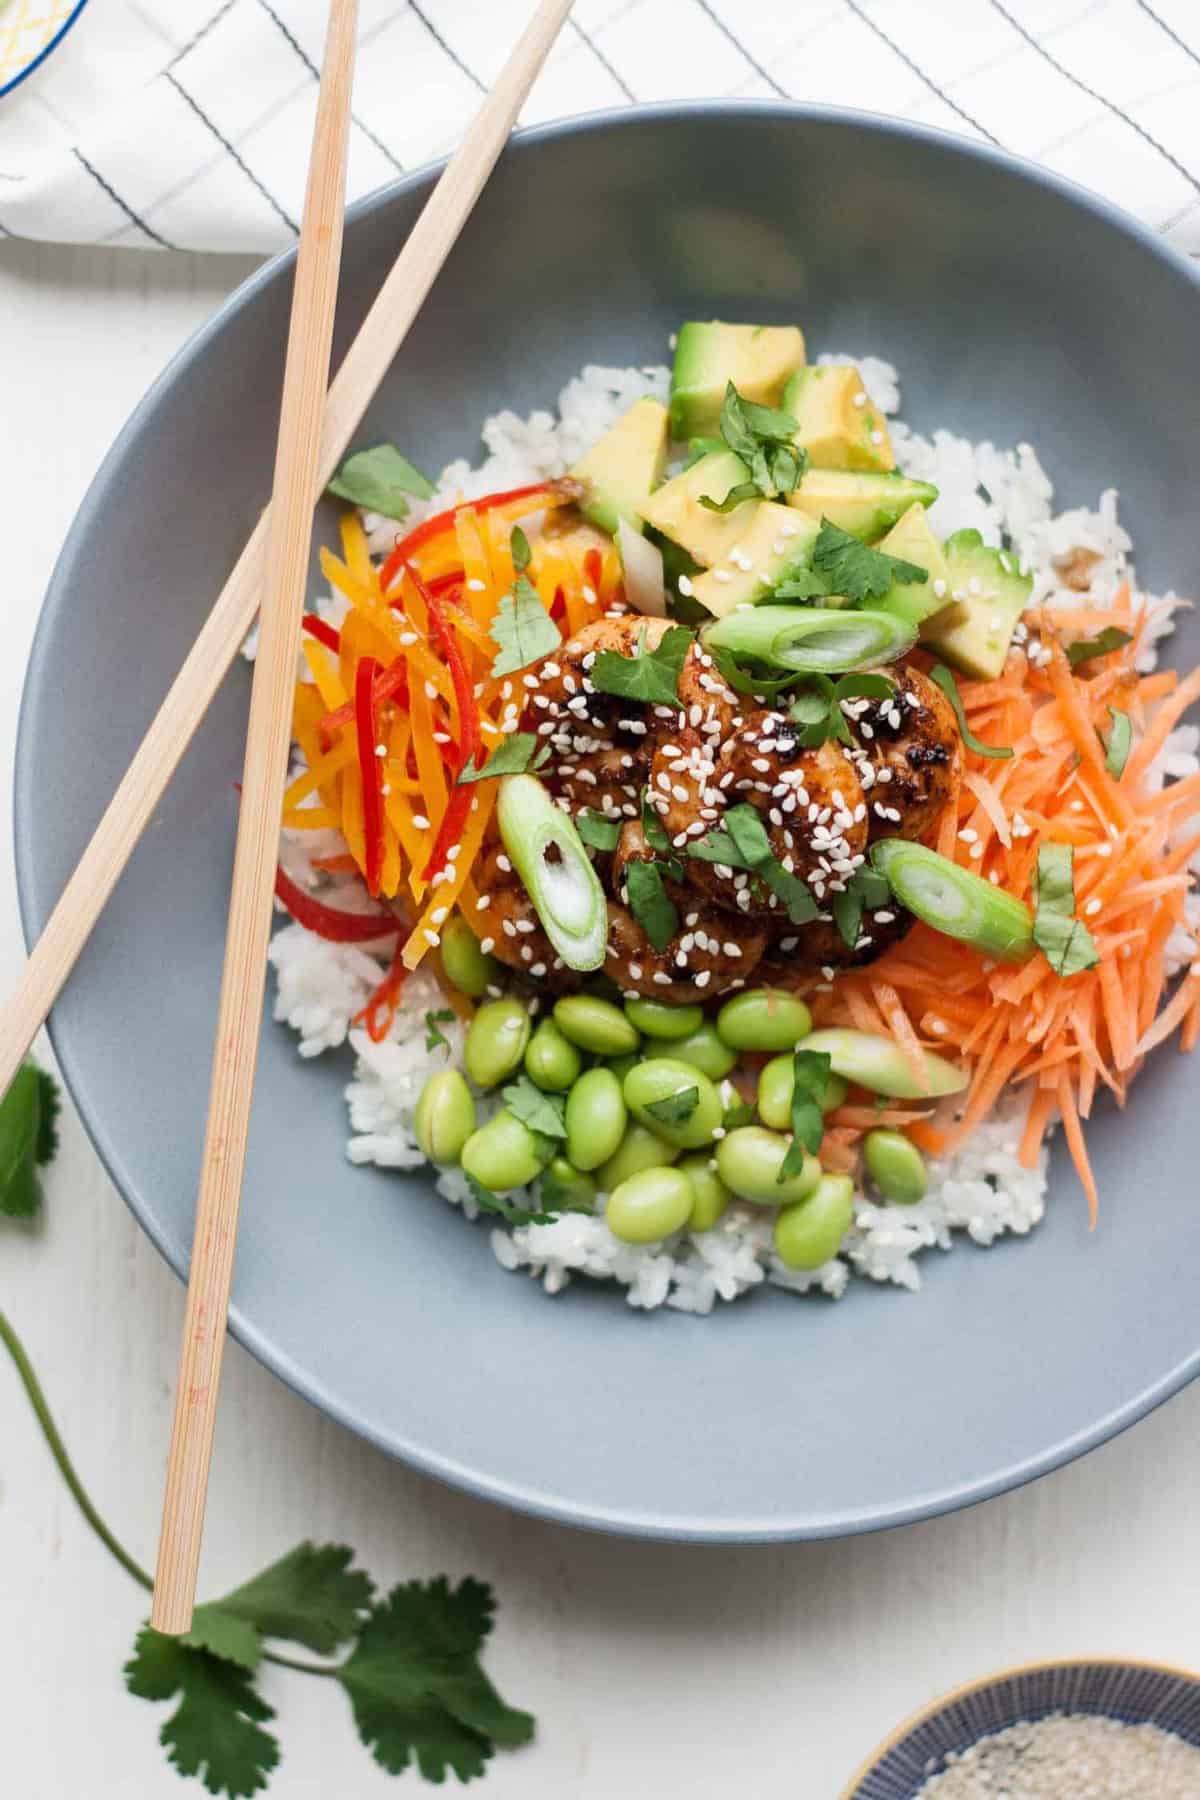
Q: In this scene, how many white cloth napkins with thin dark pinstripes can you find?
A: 1